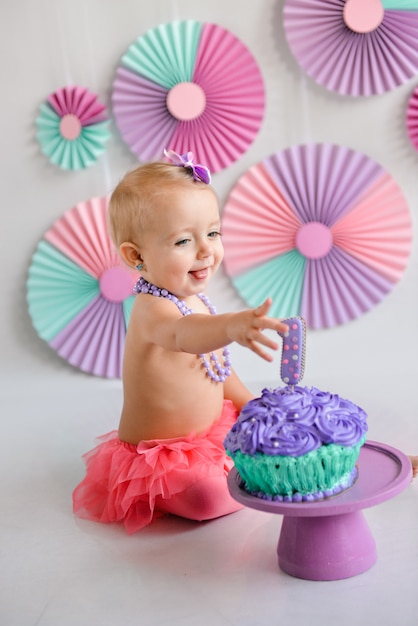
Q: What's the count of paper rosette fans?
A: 6